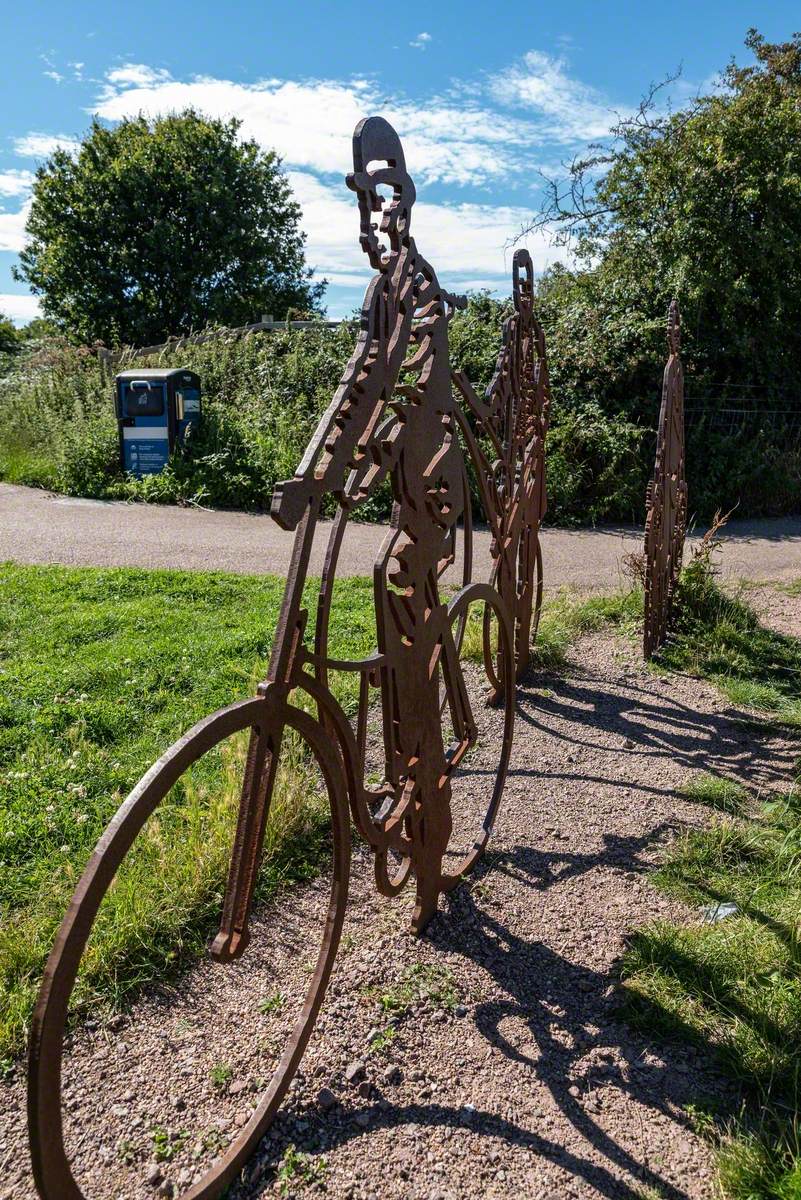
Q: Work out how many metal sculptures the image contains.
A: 3